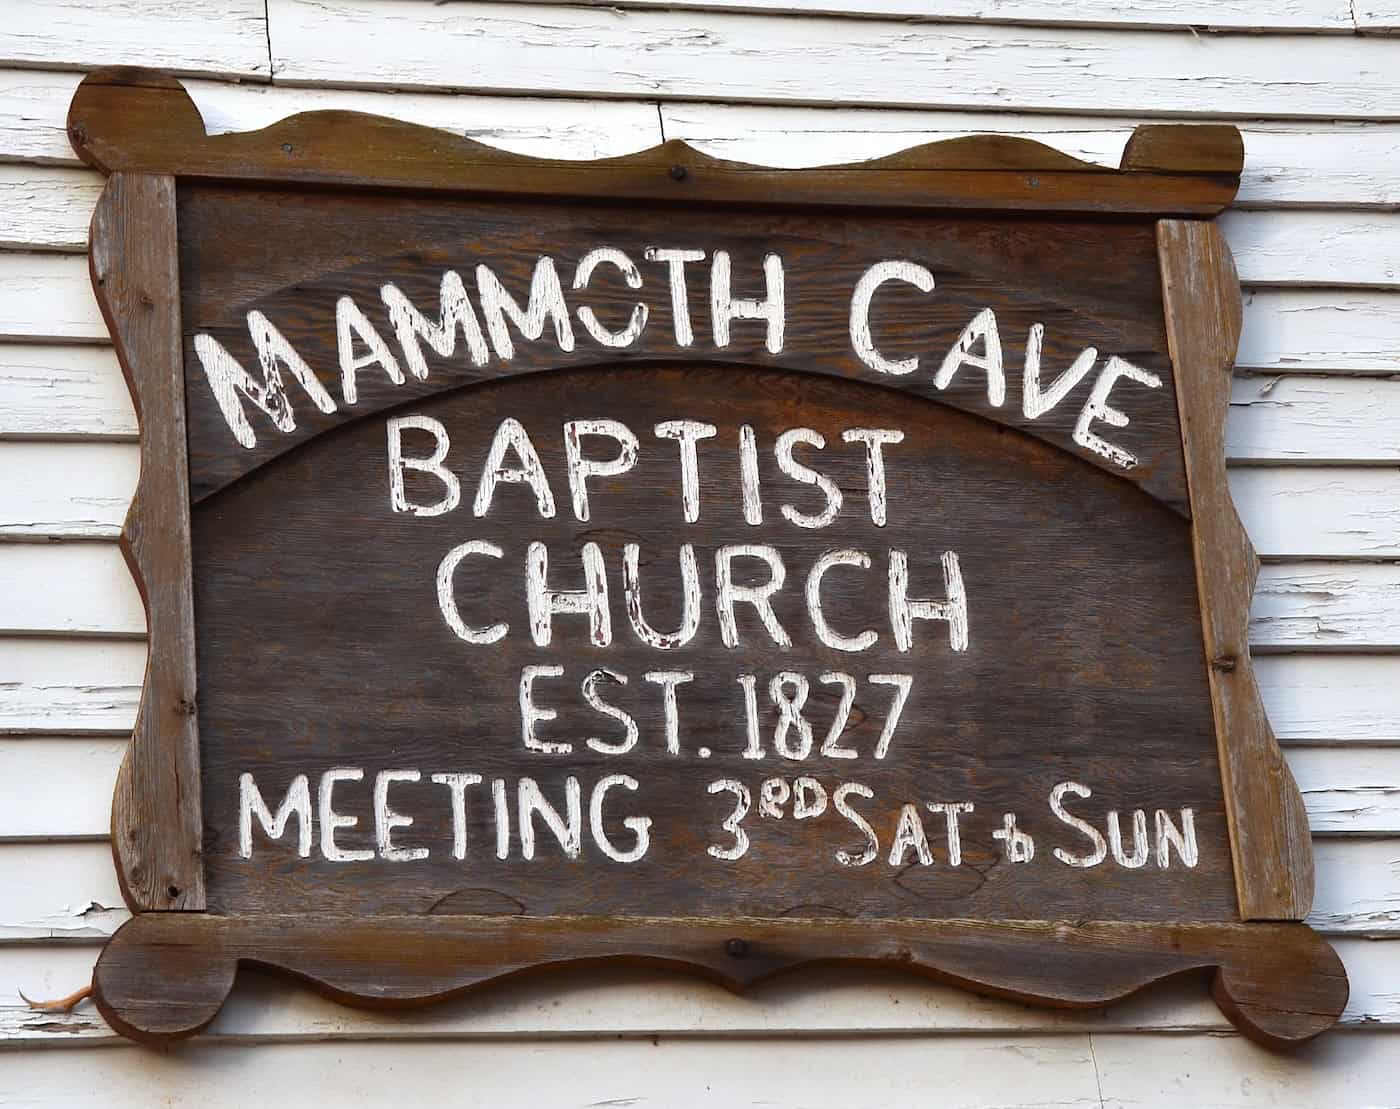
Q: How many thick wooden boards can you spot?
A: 4